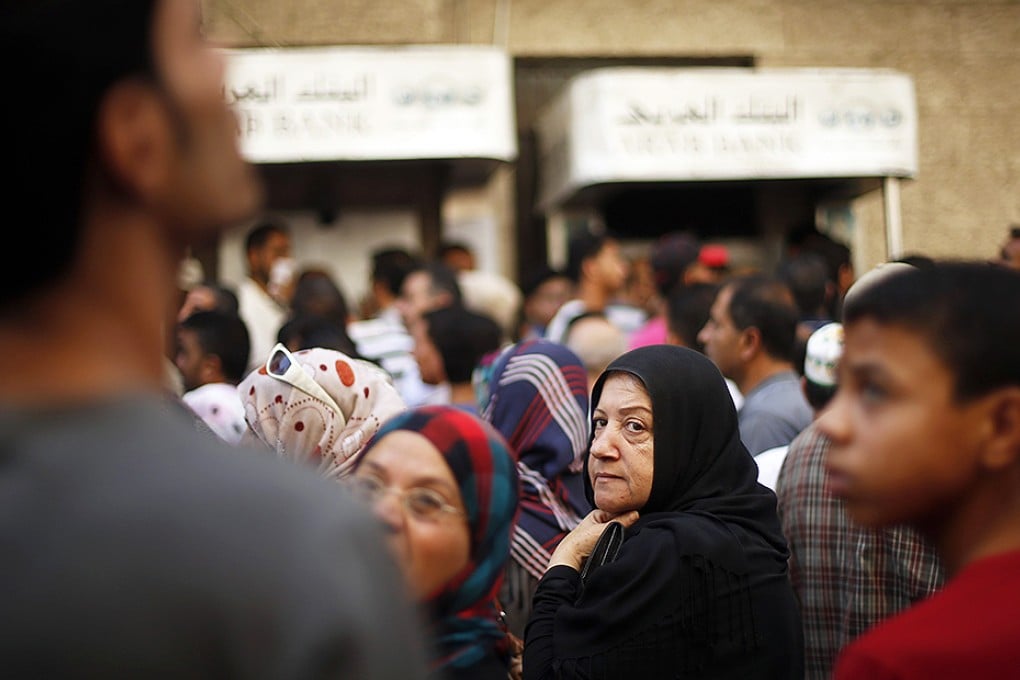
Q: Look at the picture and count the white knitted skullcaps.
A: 1